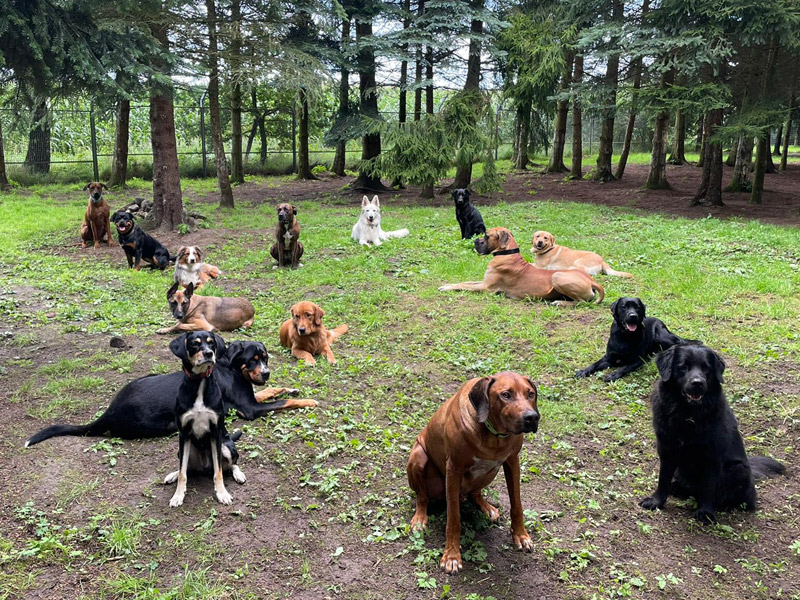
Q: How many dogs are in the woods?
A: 15